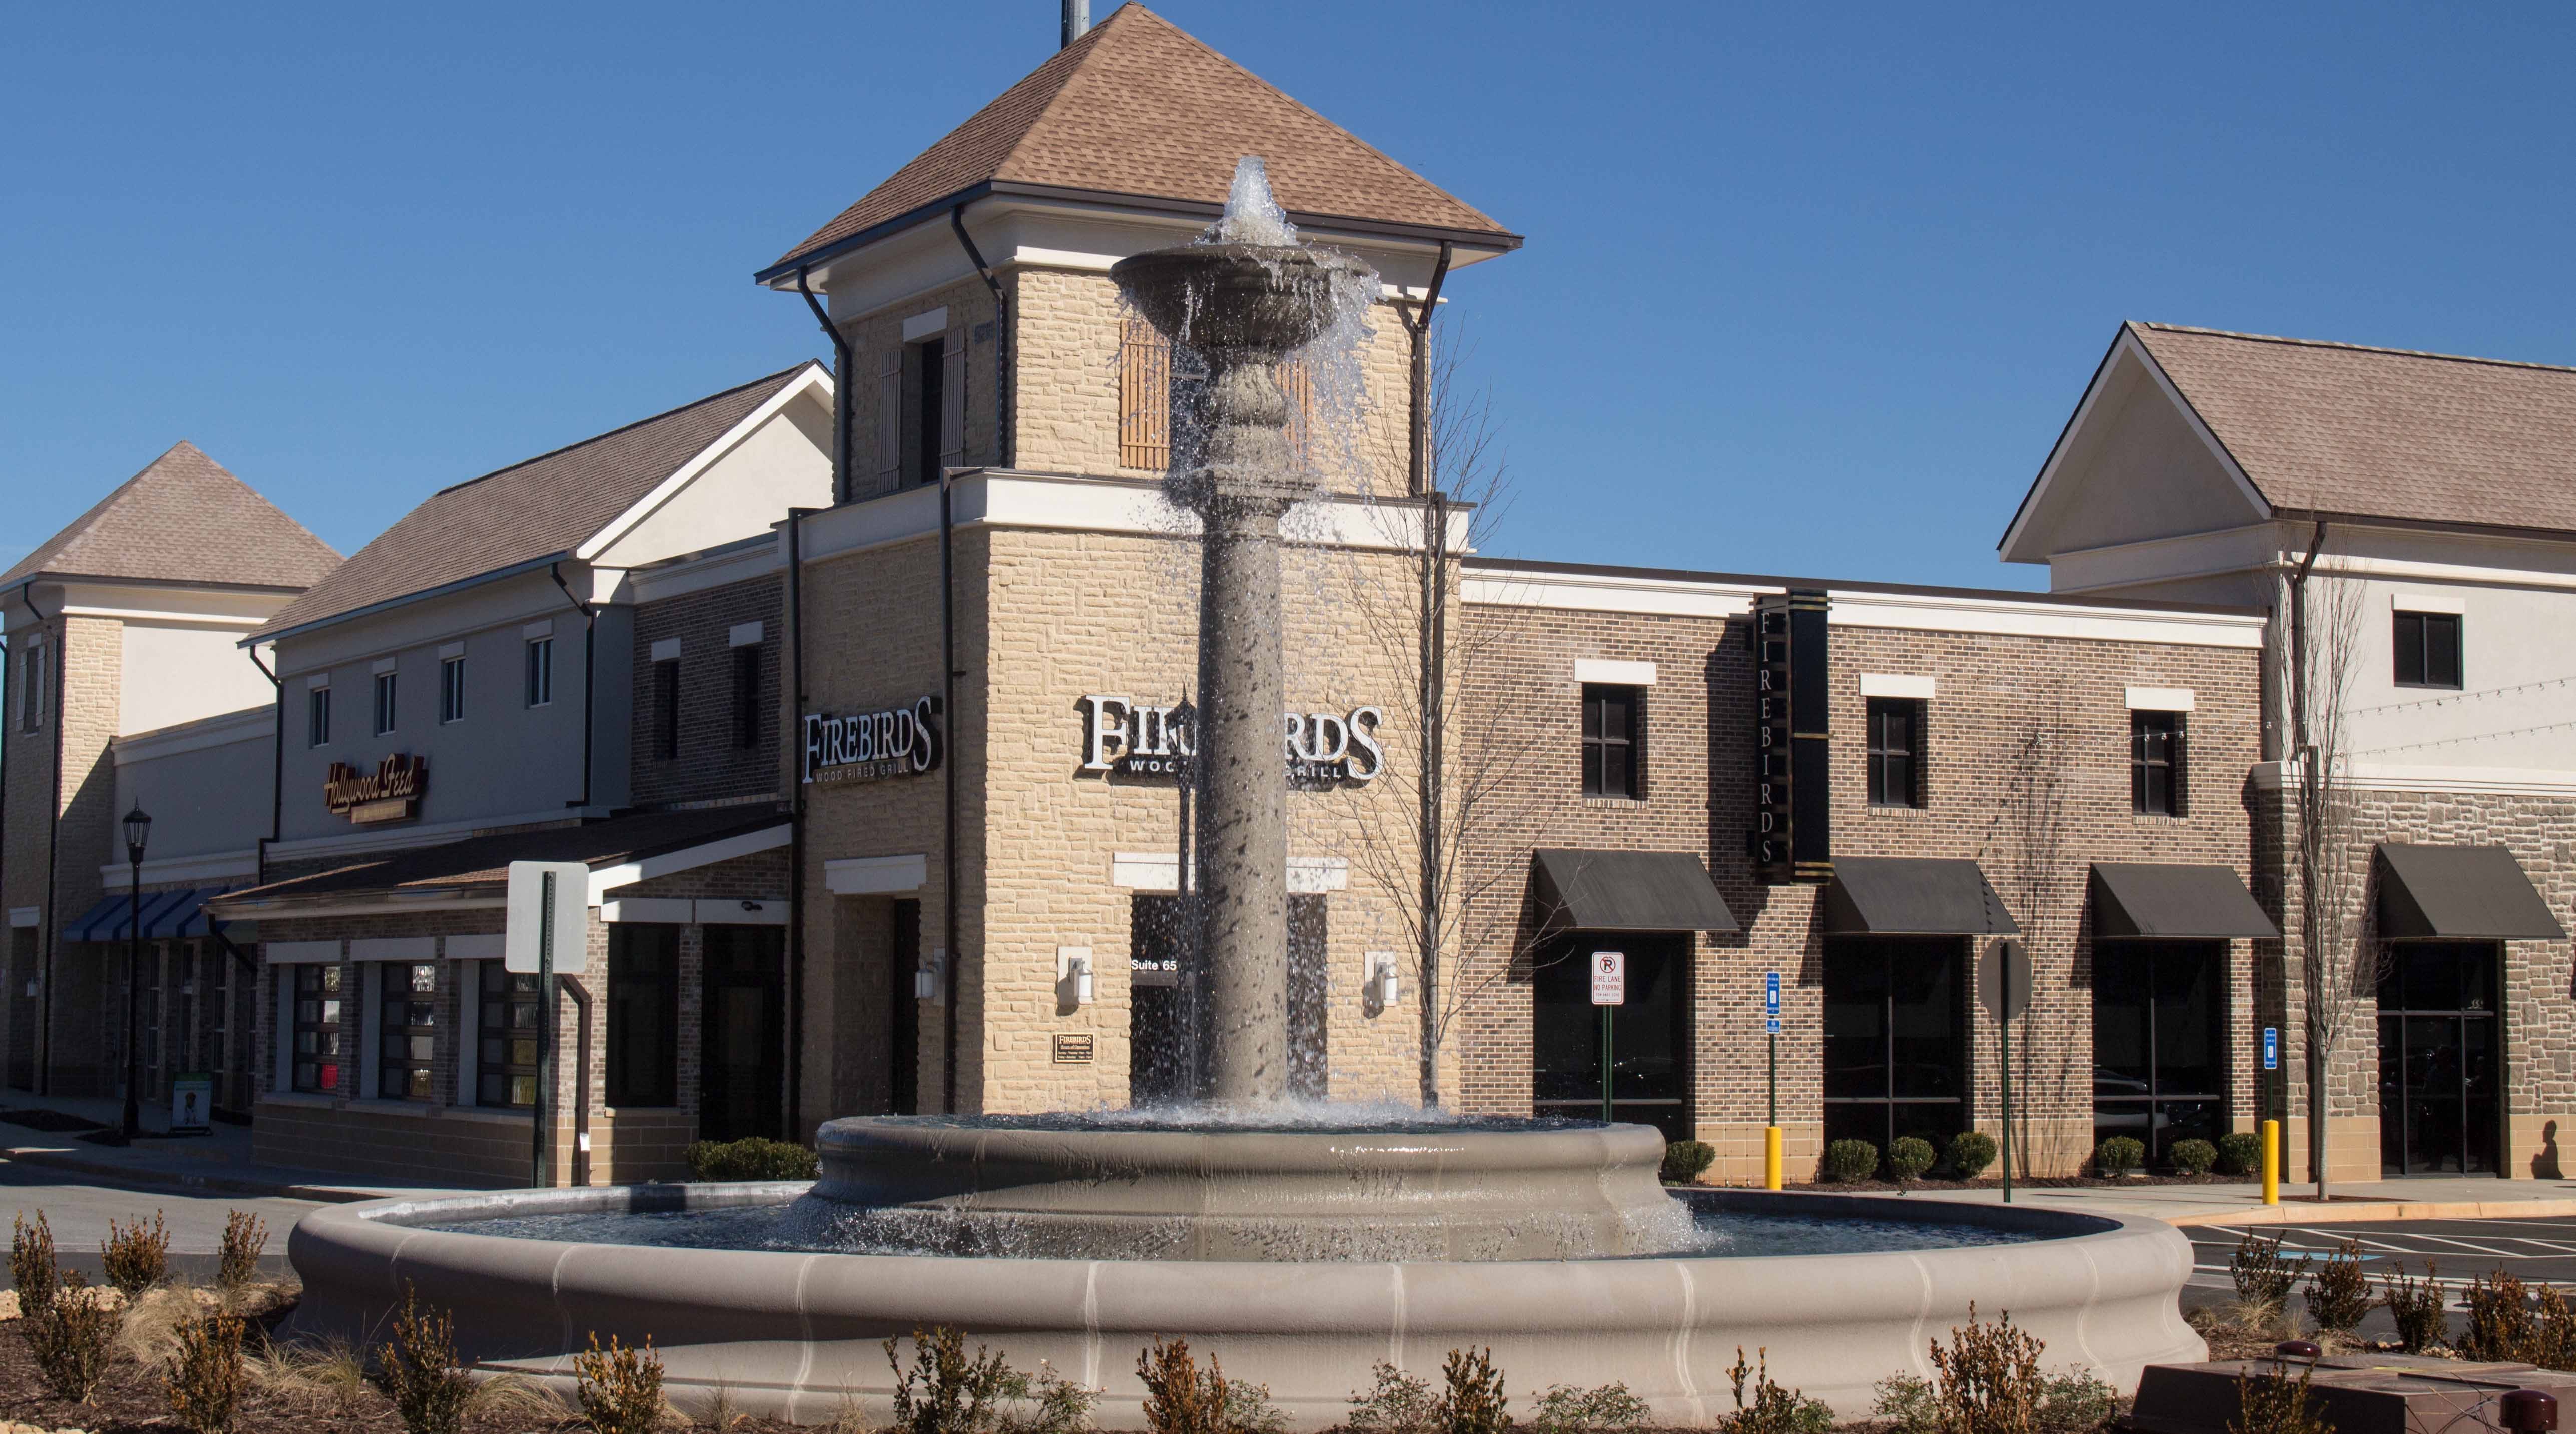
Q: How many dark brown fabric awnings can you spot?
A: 4